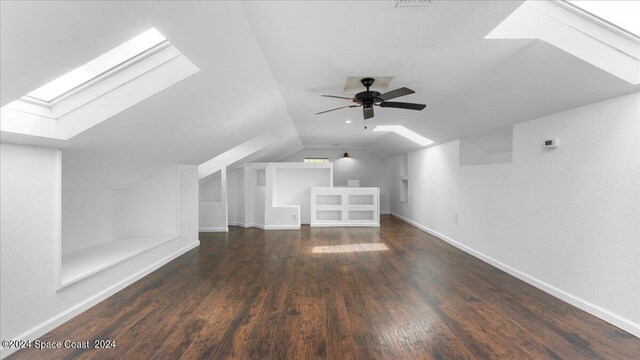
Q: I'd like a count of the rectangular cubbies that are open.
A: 4